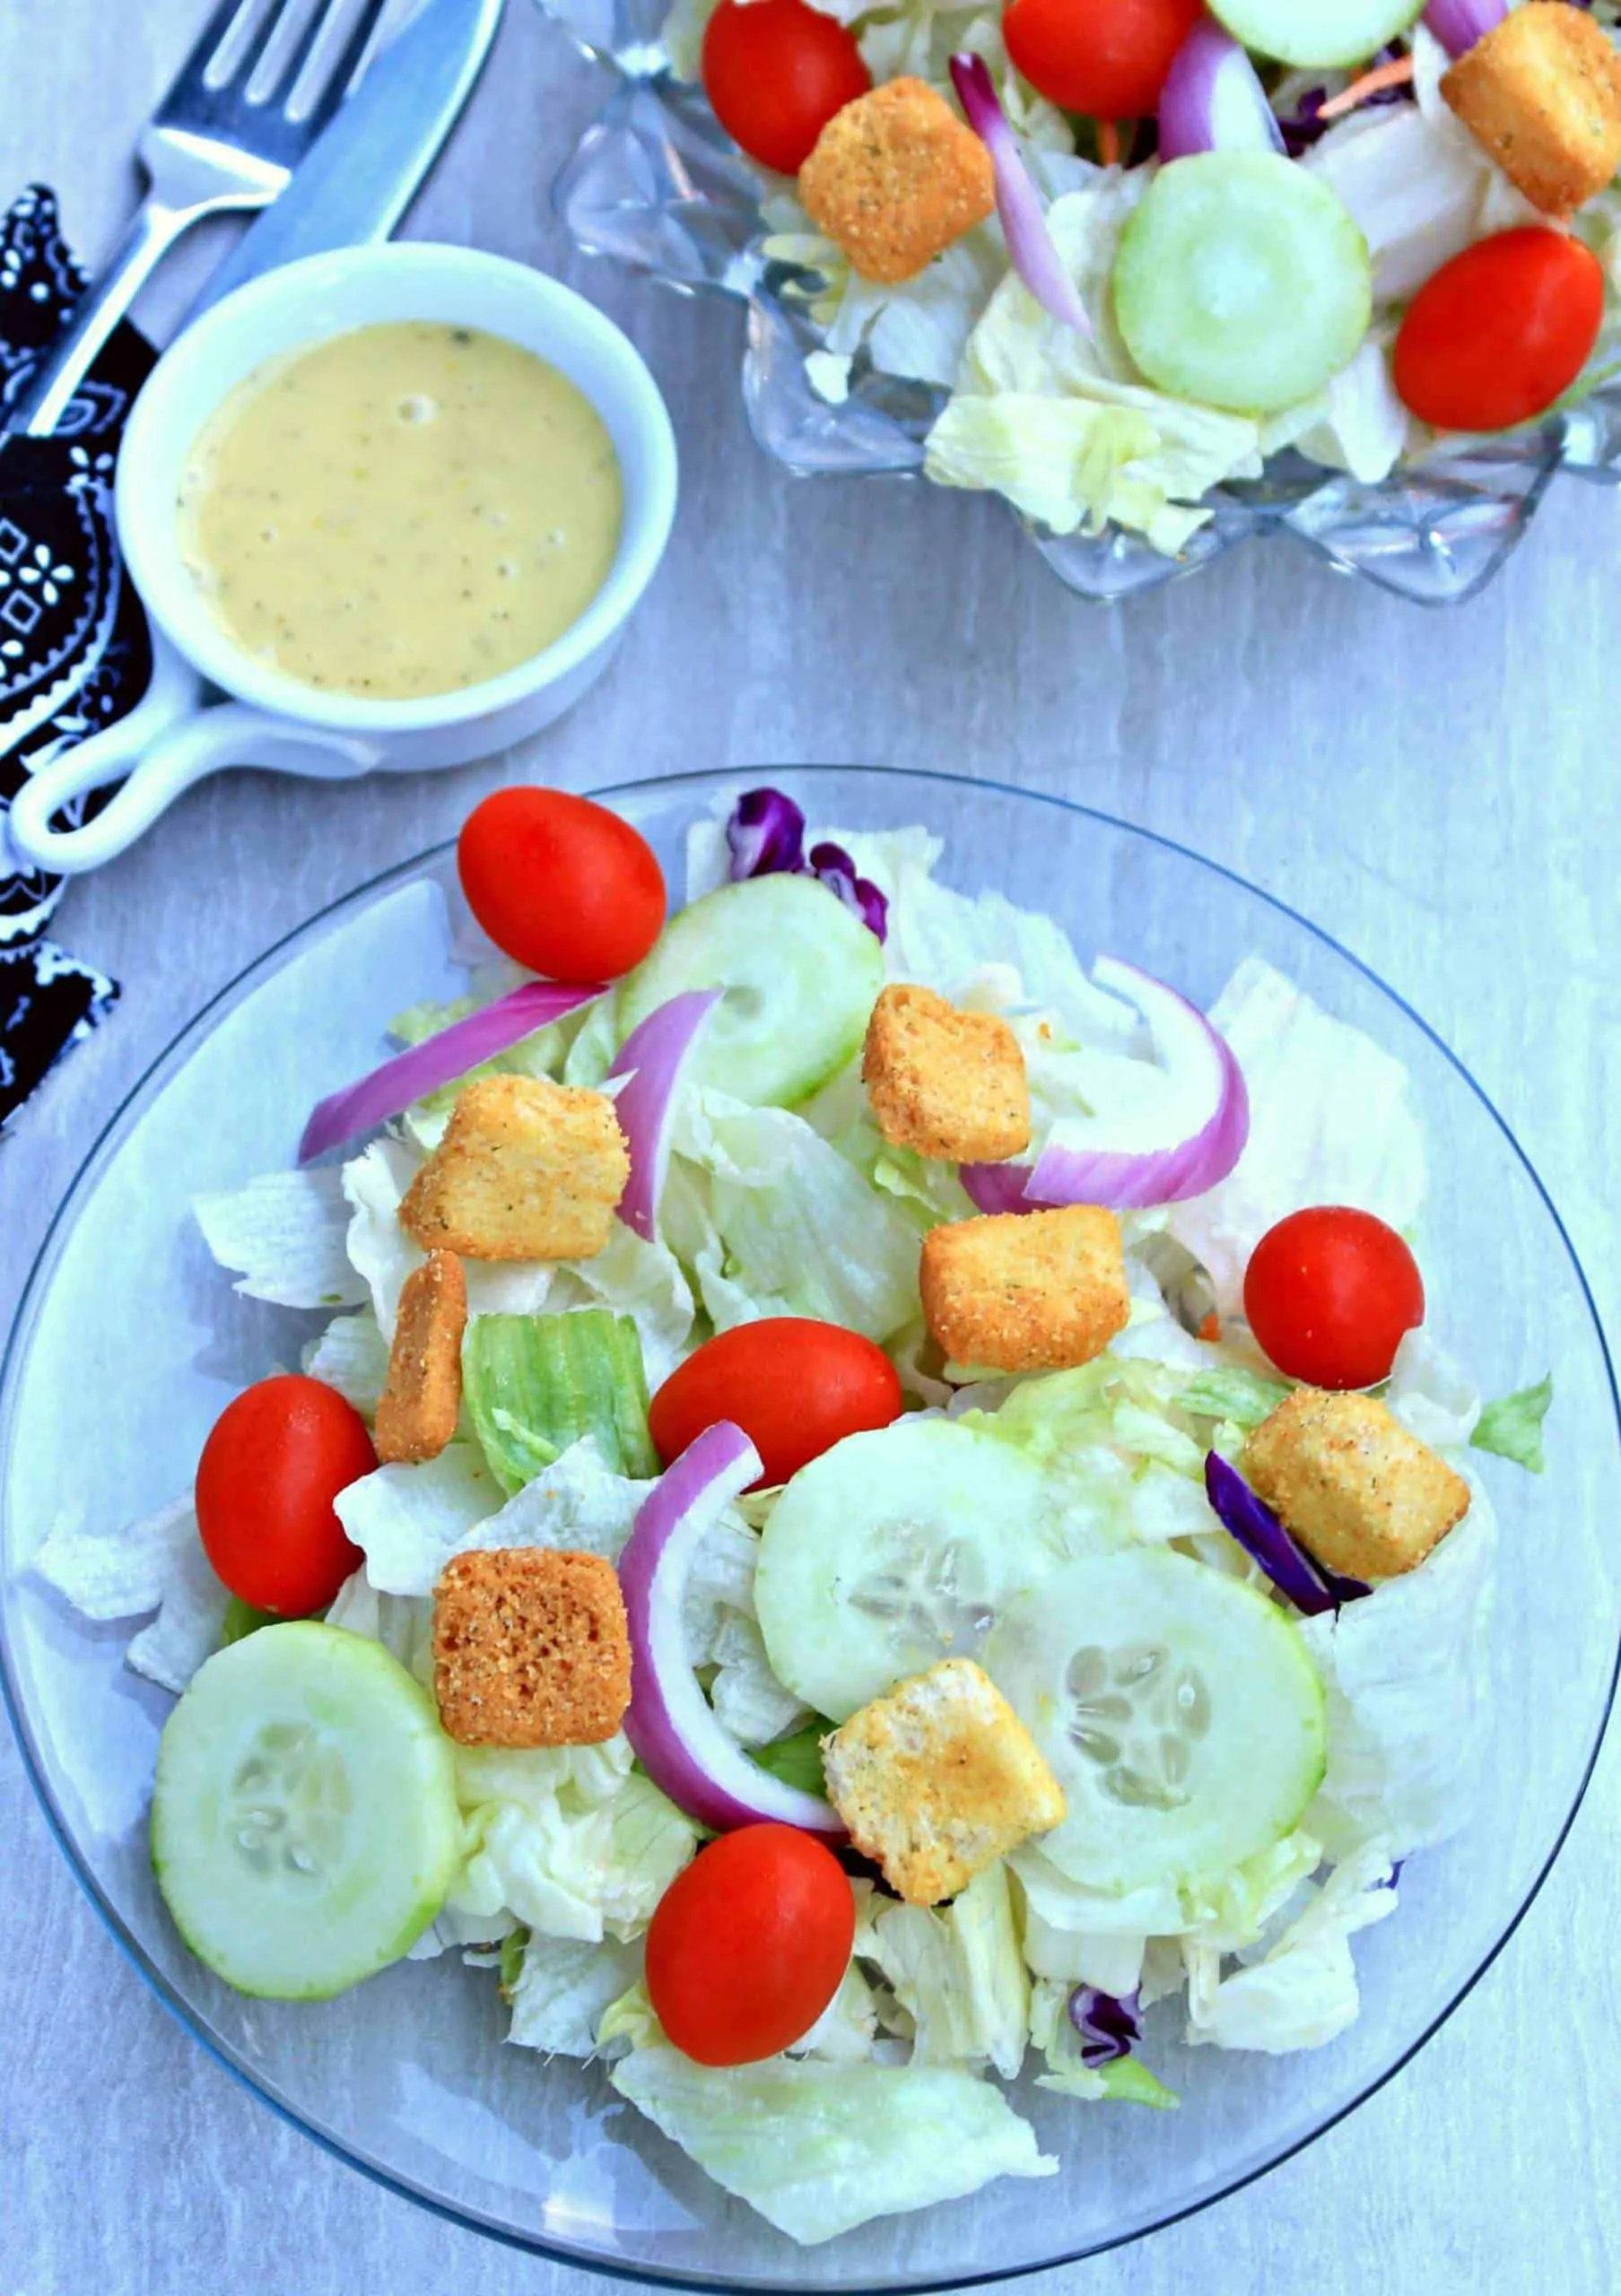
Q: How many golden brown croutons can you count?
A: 9